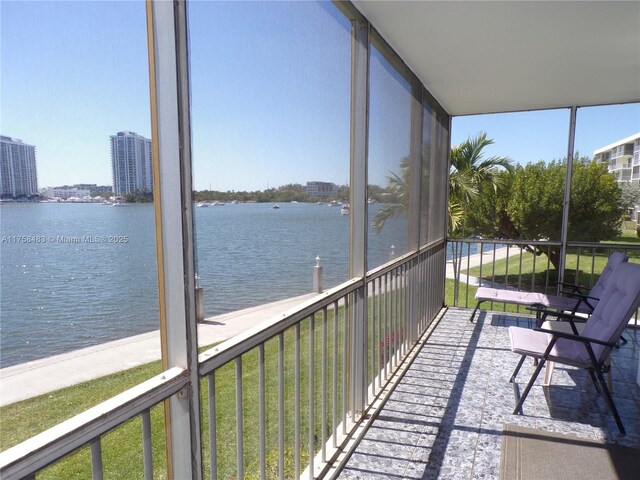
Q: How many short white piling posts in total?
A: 3